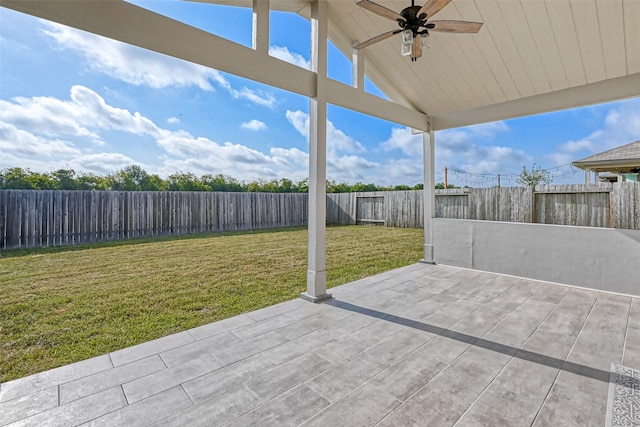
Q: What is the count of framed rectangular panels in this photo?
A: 3